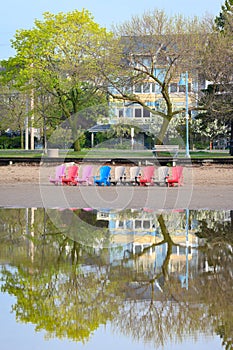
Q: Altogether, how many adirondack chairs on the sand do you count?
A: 9